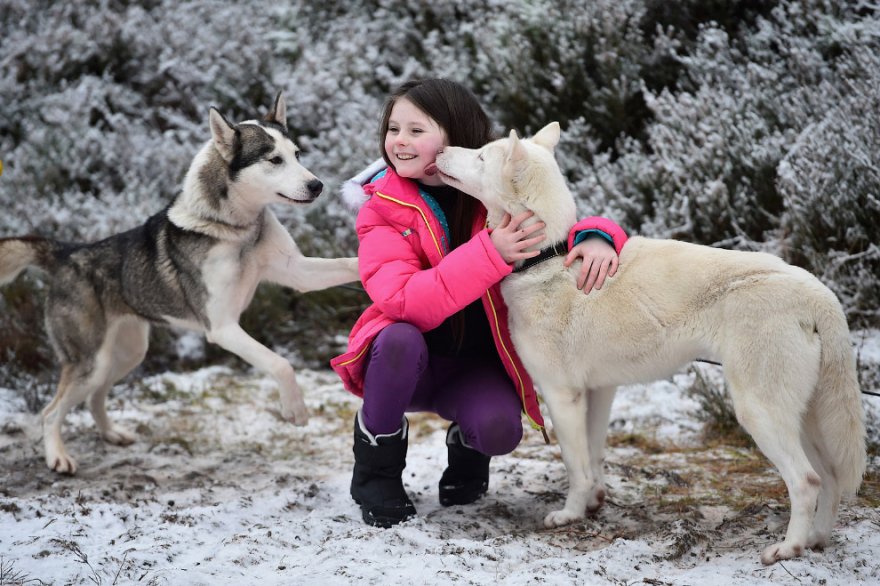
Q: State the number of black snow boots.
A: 2